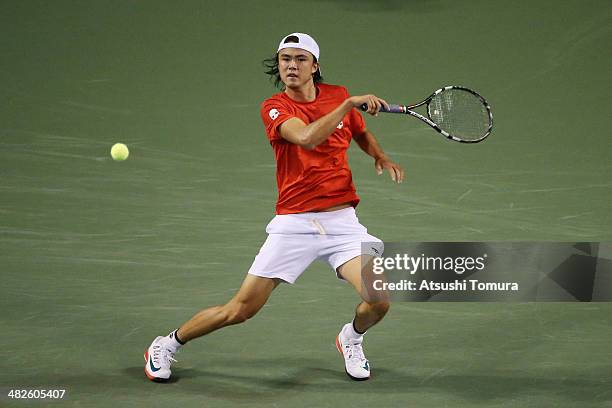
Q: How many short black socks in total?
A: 0